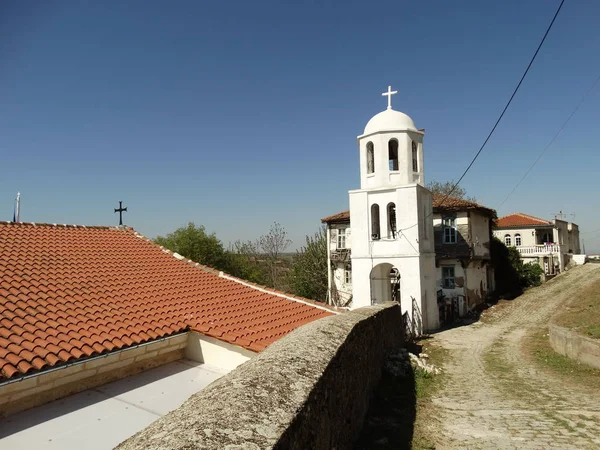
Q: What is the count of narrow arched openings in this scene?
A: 5